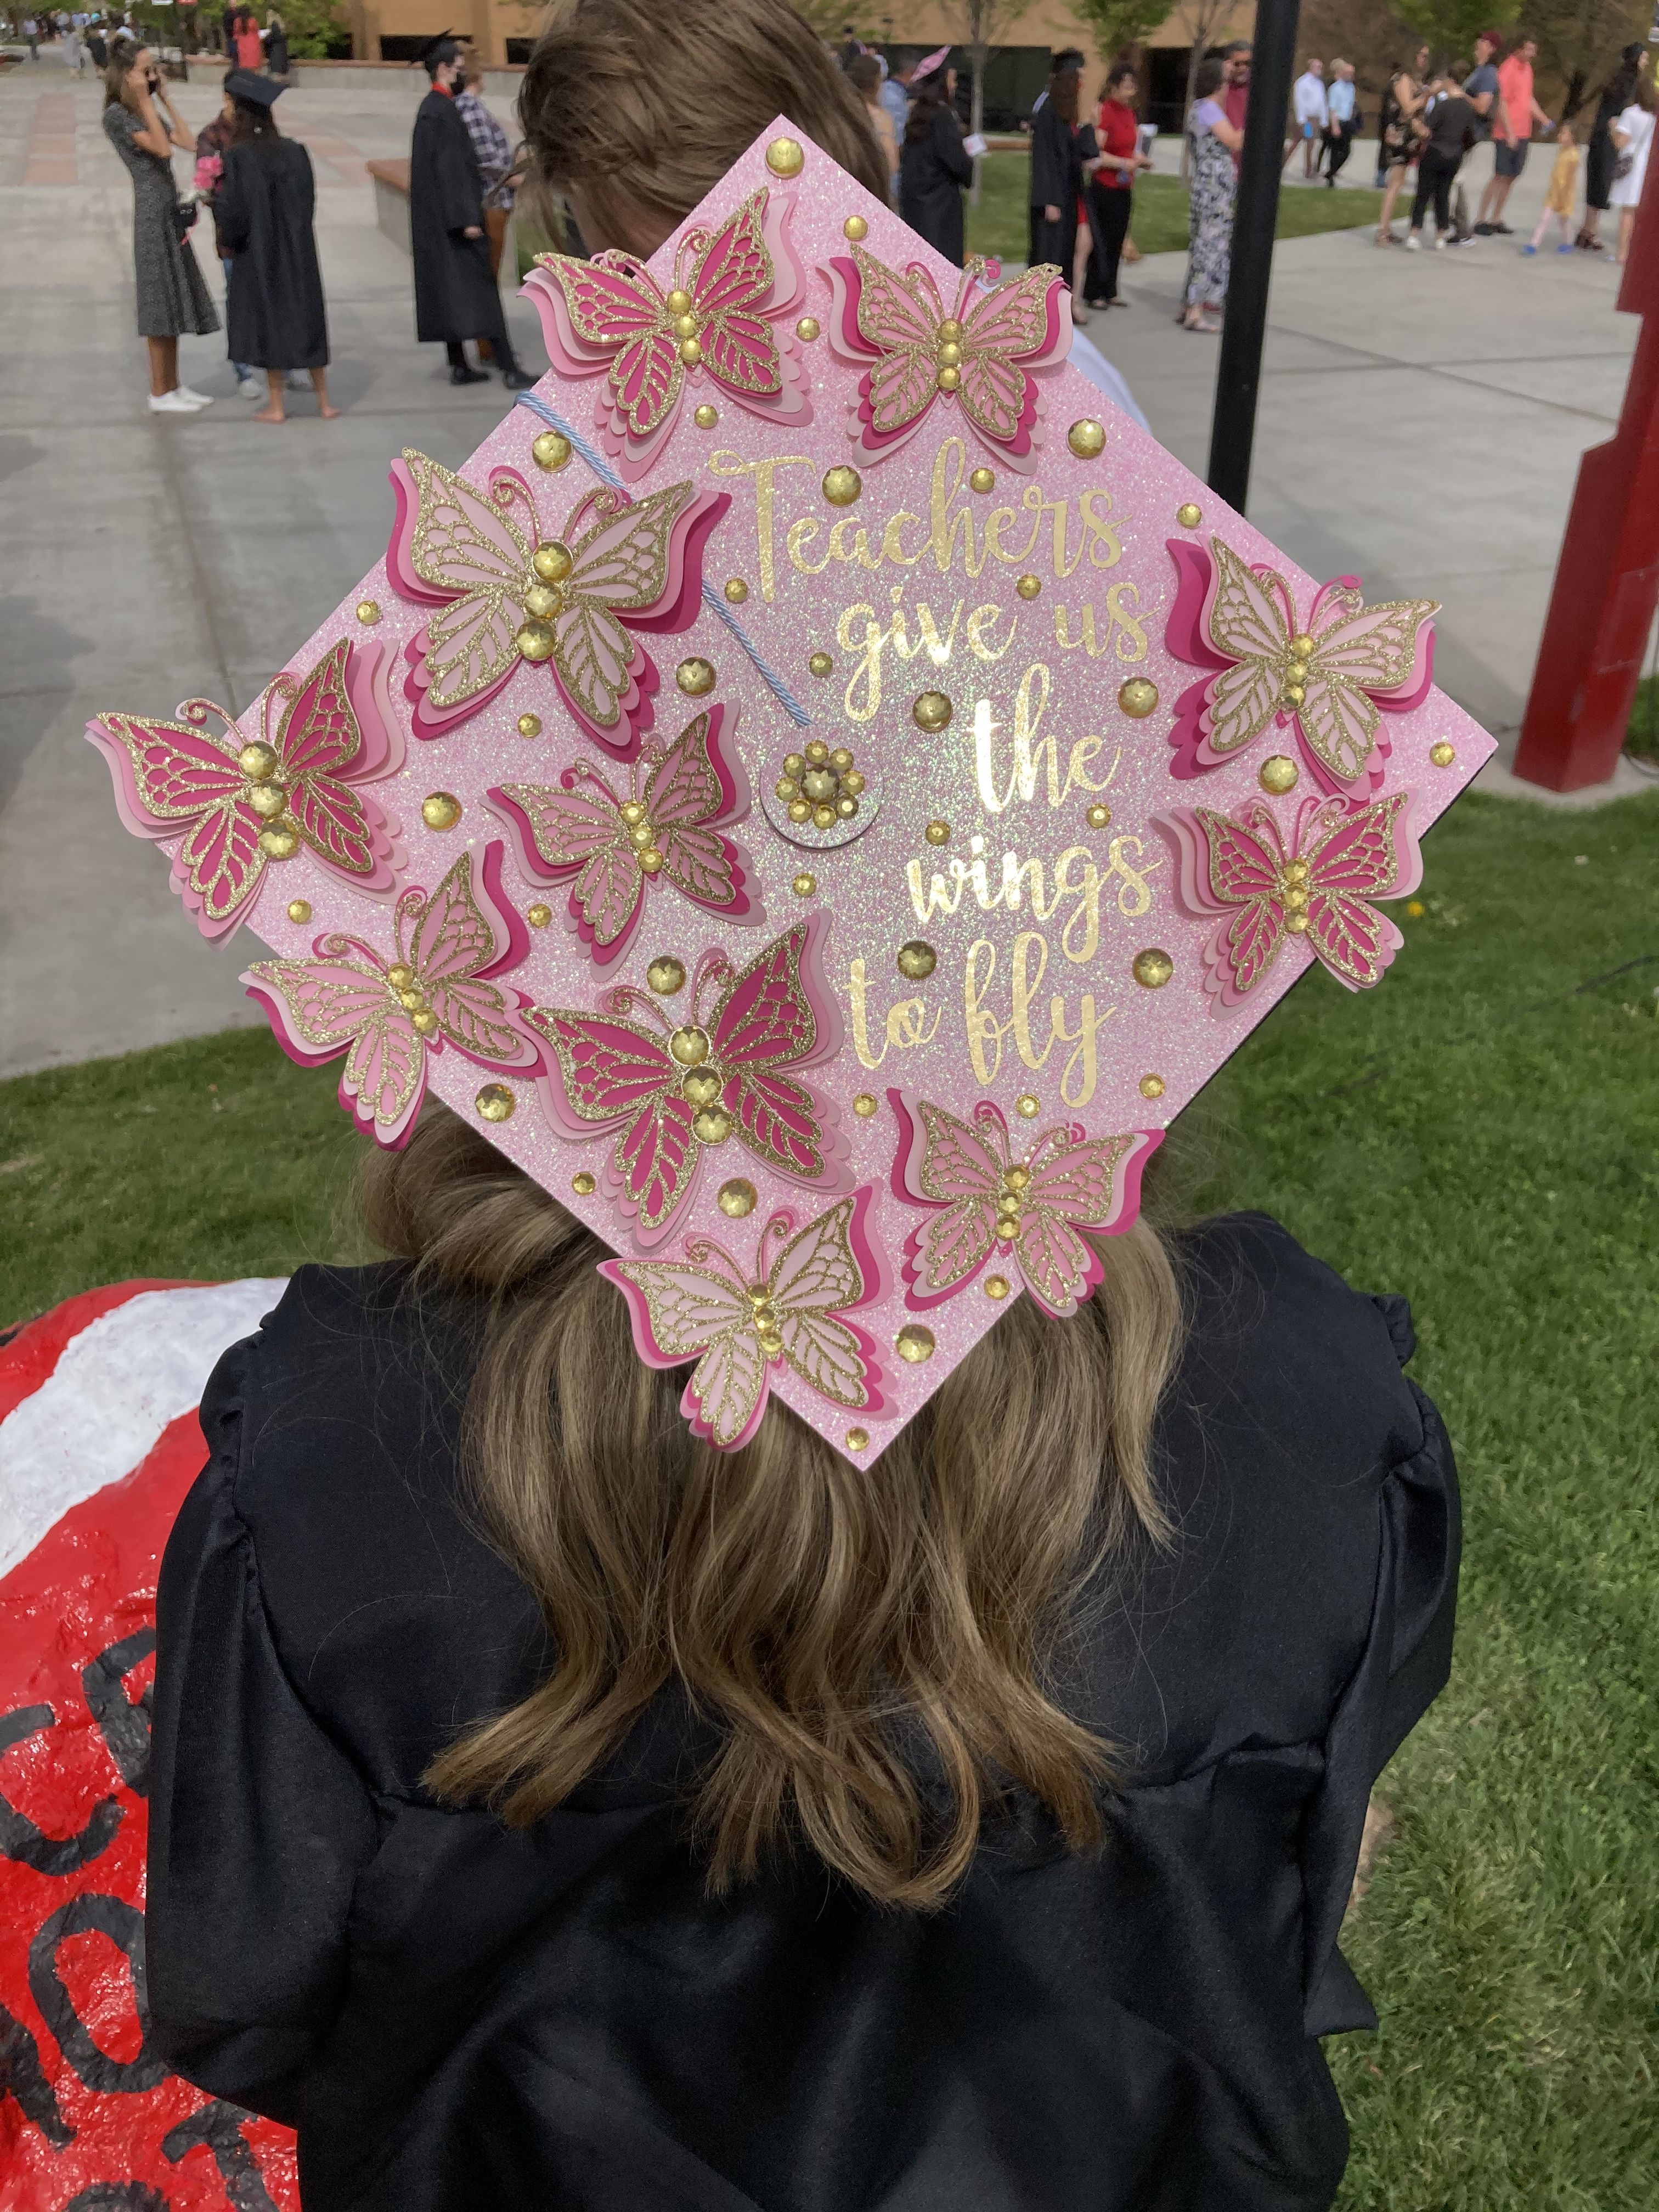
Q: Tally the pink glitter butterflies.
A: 11